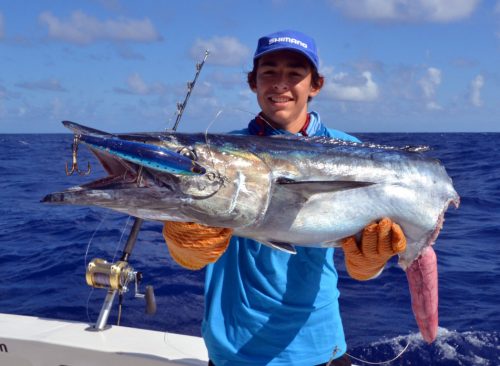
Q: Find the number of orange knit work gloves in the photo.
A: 2